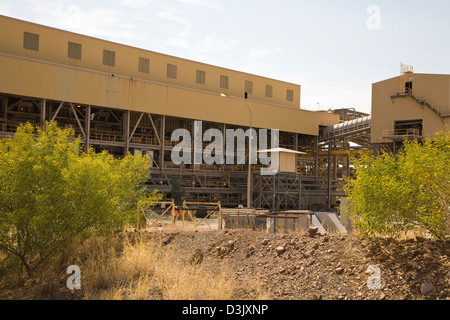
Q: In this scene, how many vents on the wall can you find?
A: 10